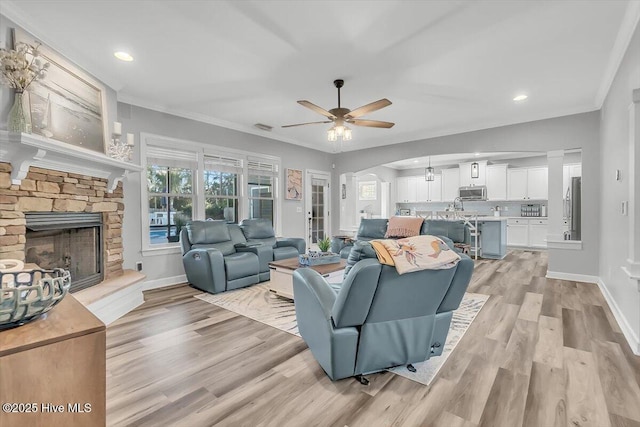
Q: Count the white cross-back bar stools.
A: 3